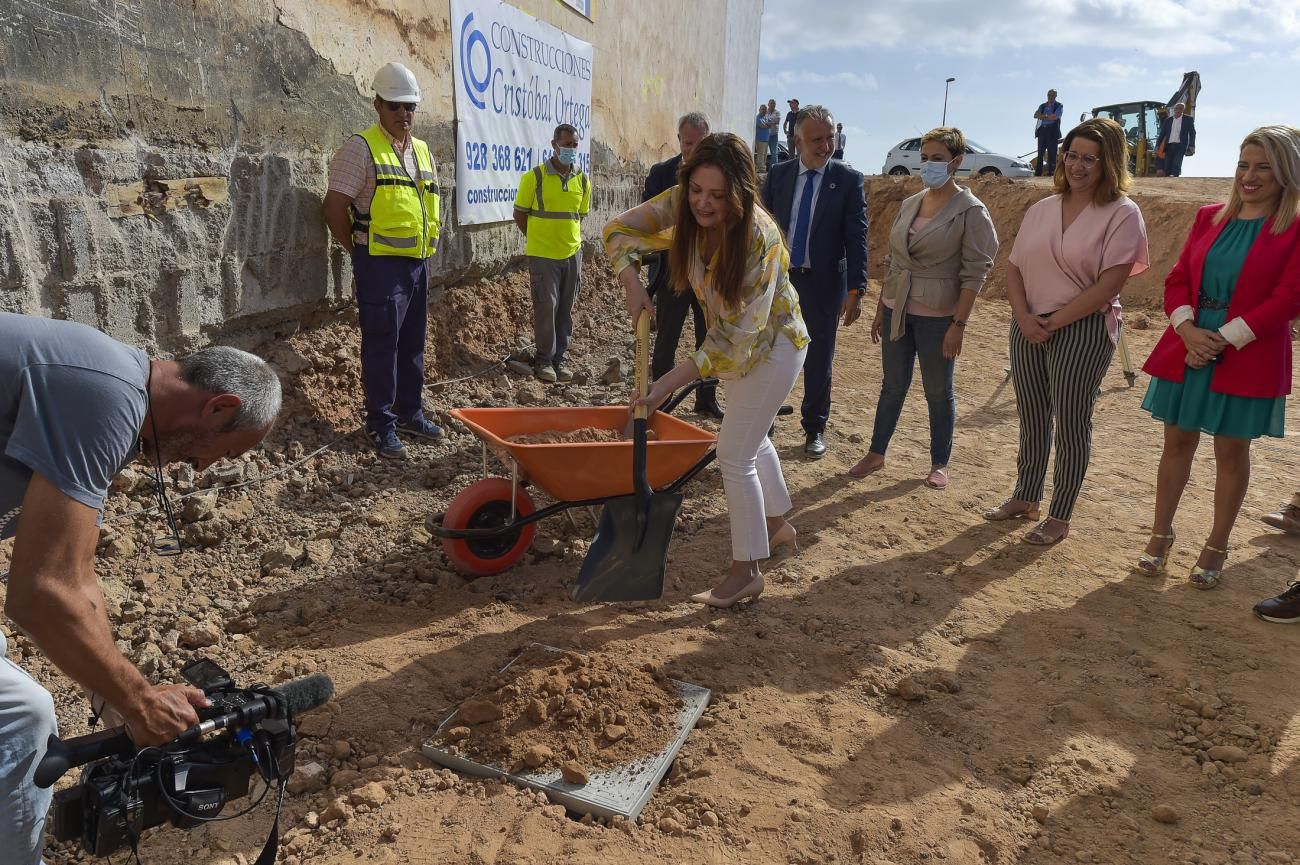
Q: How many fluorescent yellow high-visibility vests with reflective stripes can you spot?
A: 2